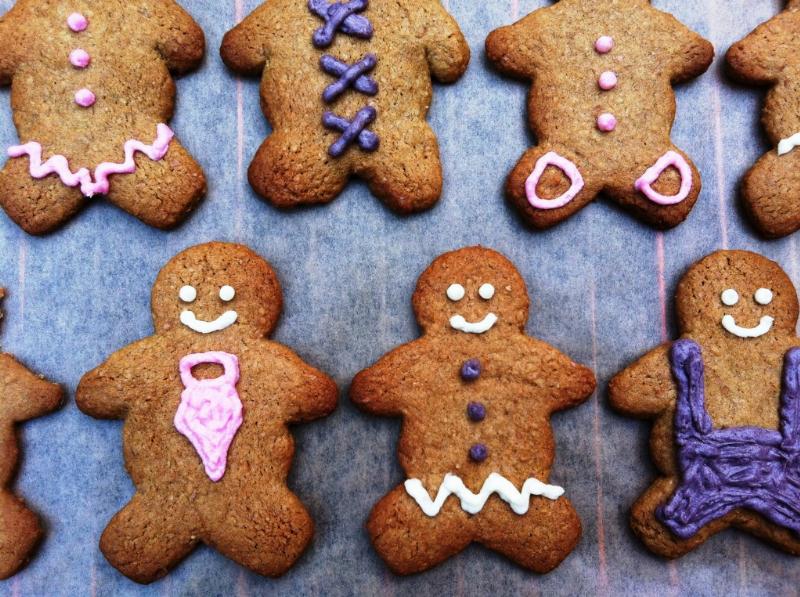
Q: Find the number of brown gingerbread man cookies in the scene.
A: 8